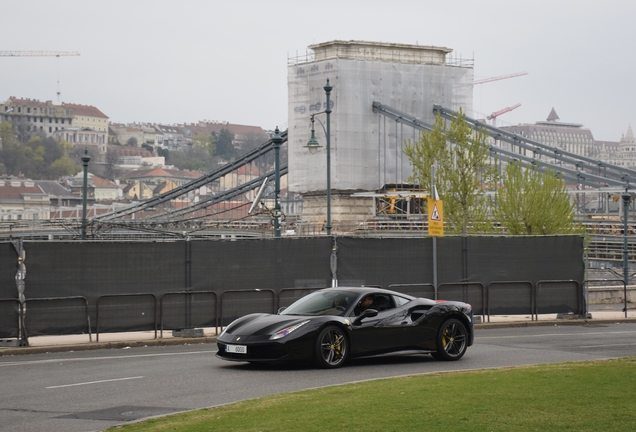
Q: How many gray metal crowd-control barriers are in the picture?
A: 12